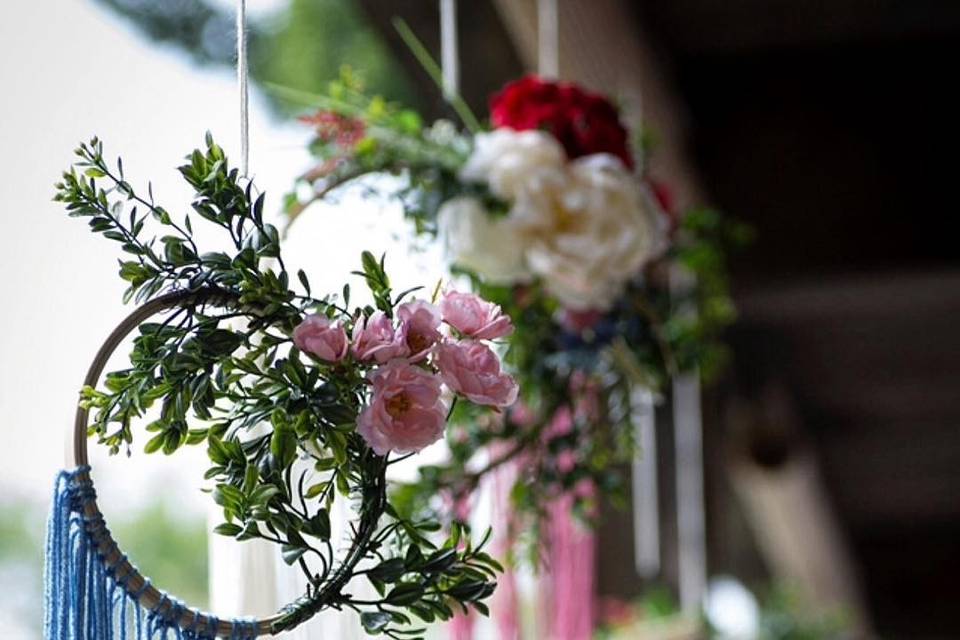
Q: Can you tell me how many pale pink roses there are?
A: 6